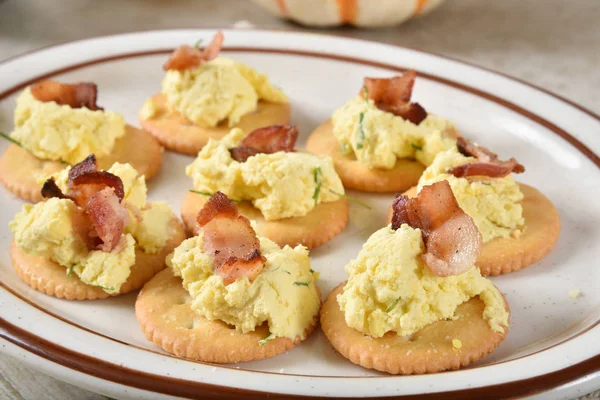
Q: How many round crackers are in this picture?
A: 8